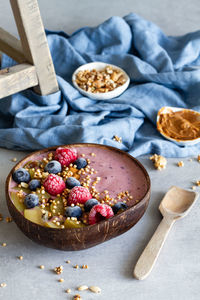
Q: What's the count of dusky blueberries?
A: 9